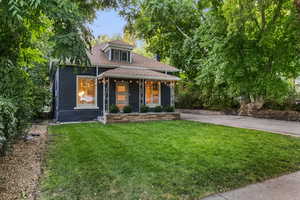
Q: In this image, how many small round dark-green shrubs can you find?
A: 5